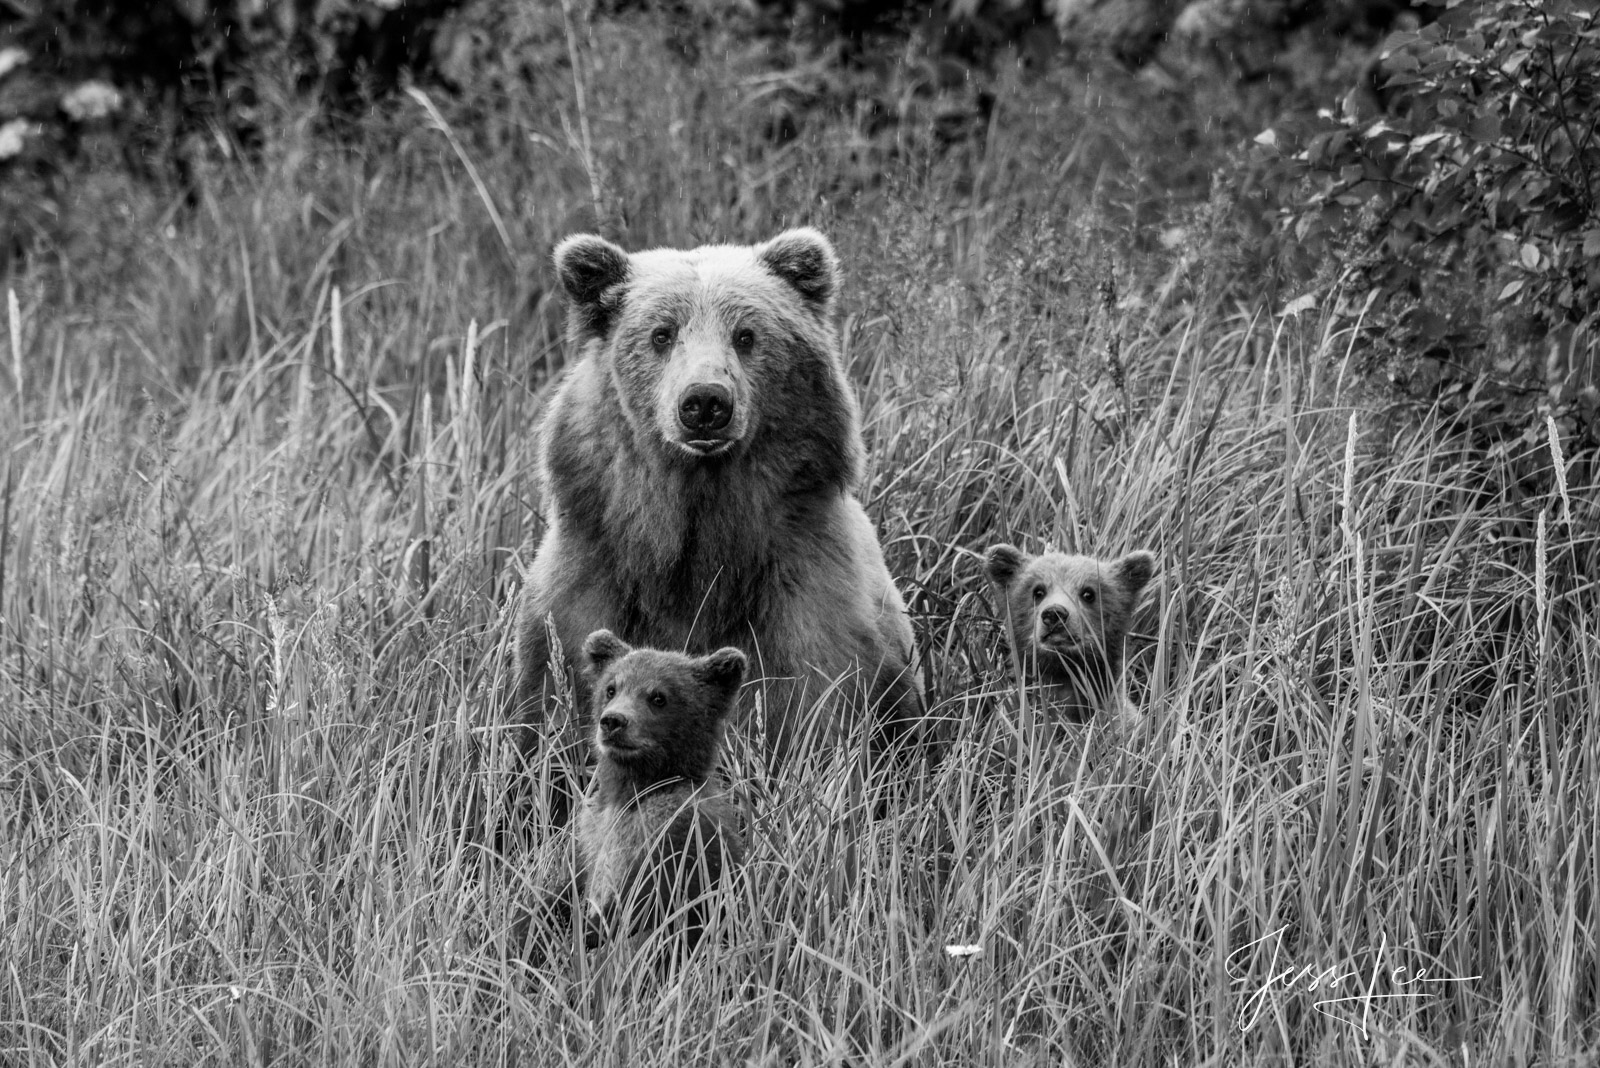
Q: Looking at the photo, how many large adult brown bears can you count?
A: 1